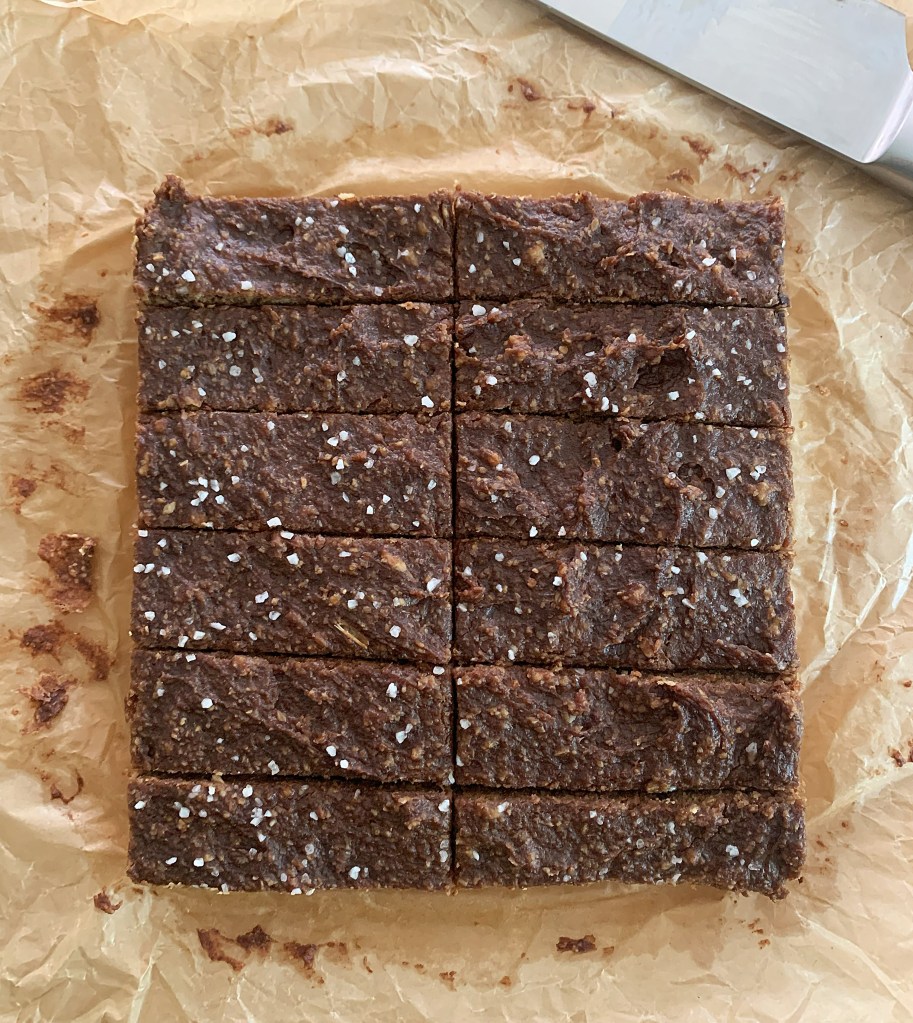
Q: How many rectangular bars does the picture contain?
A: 12